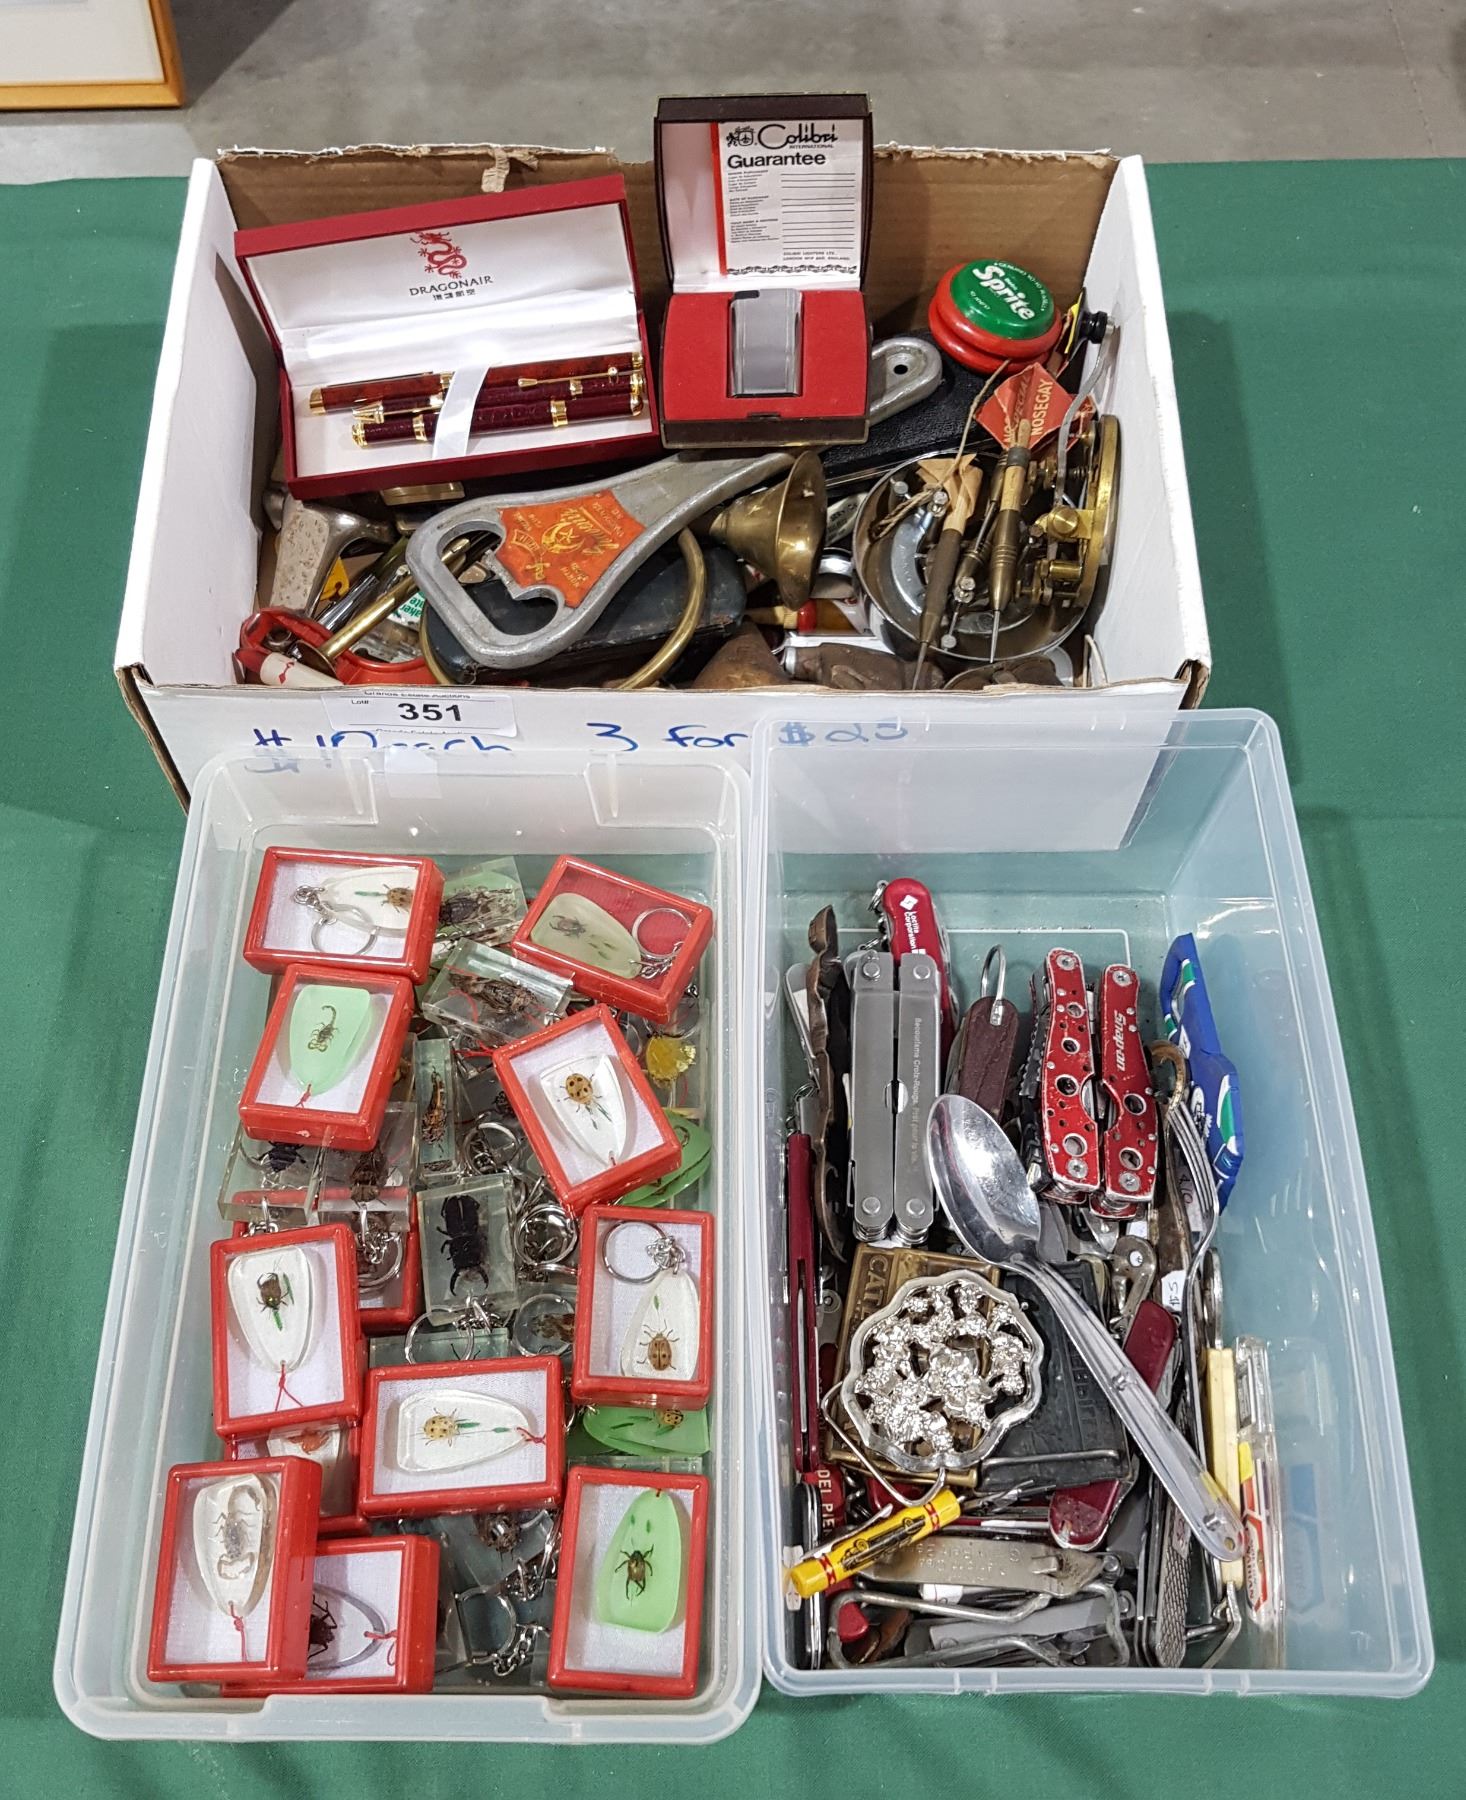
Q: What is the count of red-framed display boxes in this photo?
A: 12